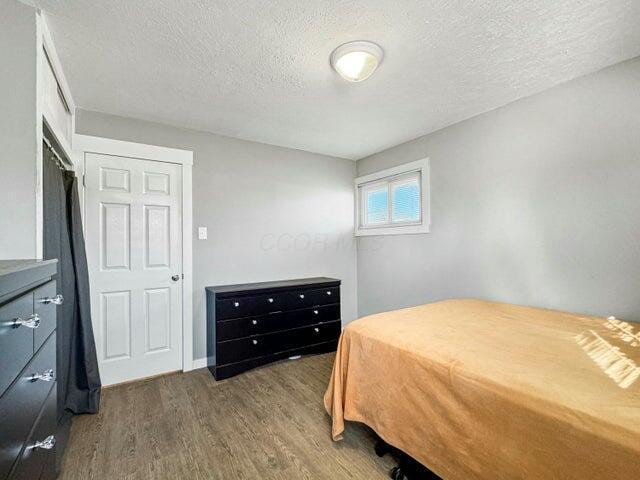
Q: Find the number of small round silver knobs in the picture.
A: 8